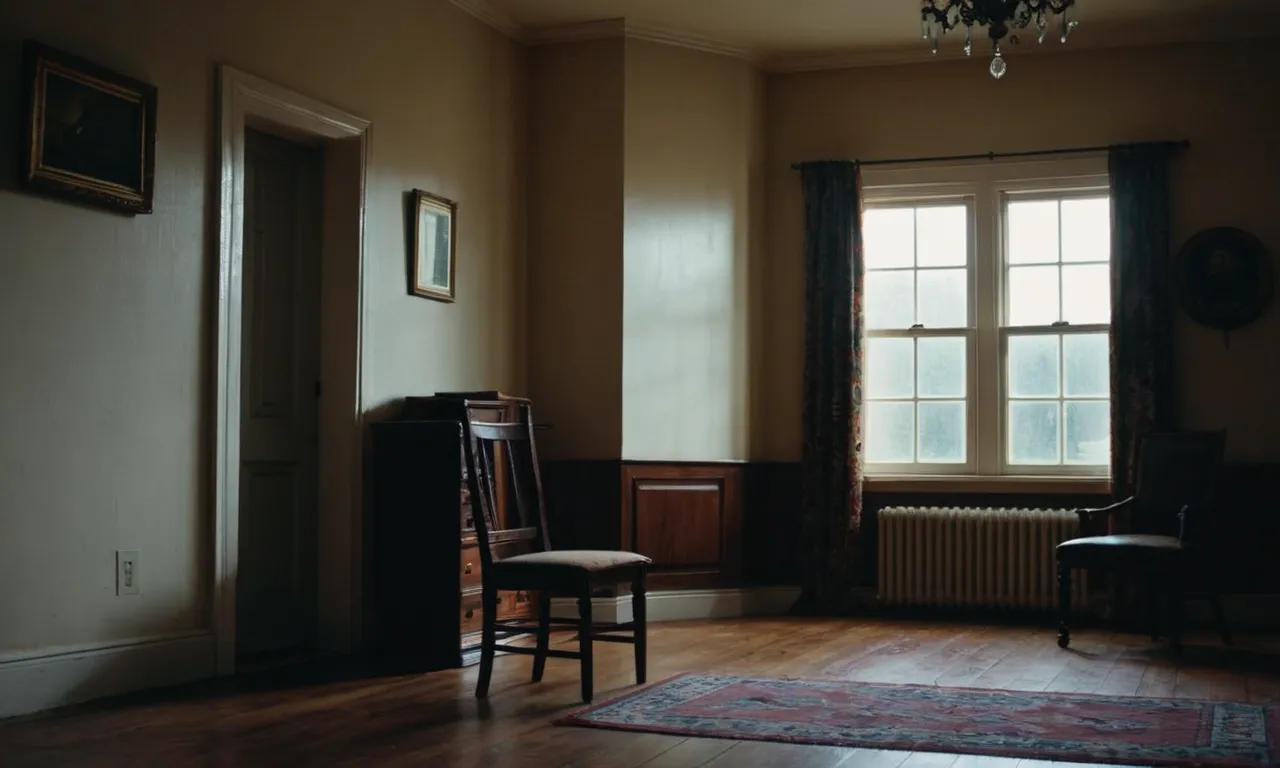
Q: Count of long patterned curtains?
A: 2